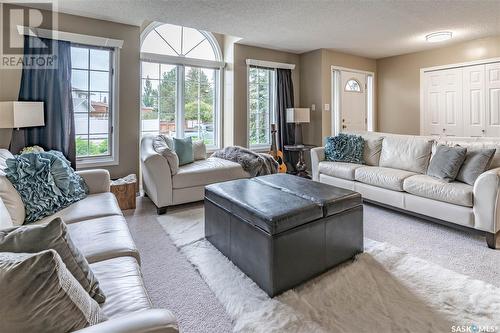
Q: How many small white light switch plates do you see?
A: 2